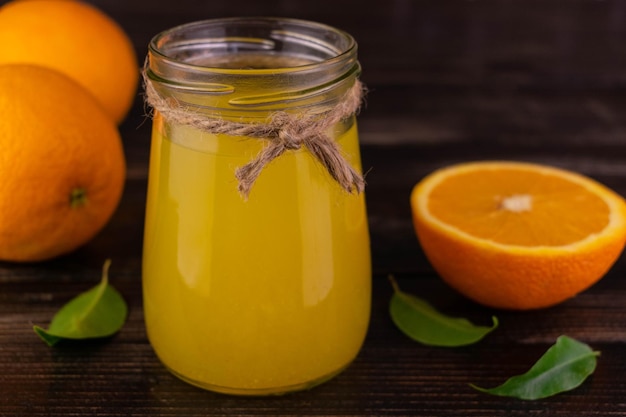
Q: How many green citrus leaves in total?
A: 3